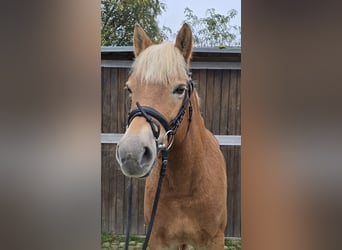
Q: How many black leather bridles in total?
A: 1